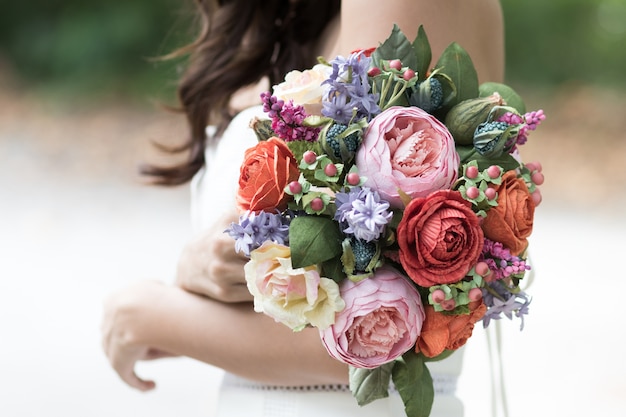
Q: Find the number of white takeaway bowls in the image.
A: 0